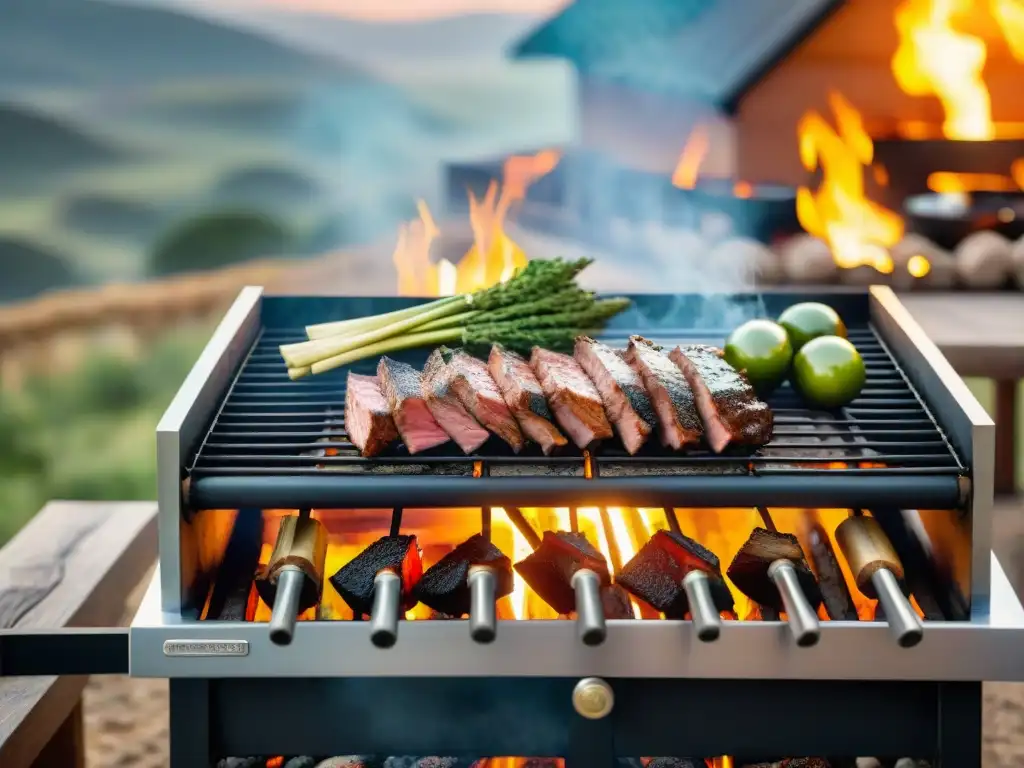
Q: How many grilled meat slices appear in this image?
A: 9